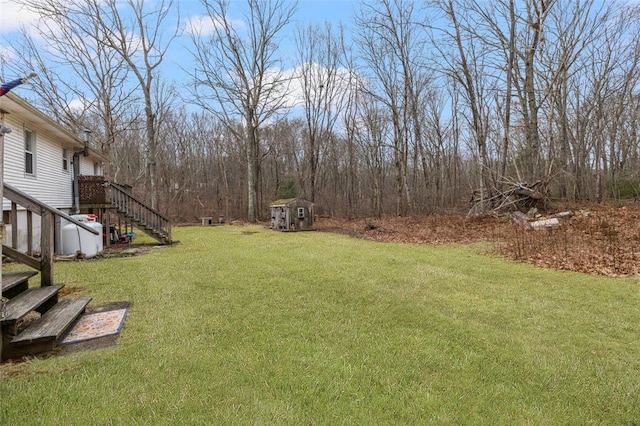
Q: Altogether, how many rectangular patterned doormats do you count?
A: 1